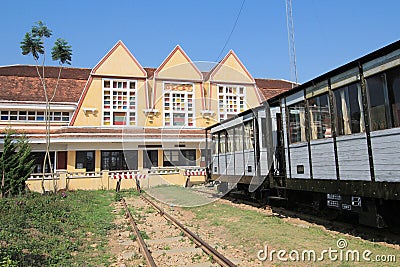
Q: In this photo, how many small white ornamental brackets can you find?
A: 3